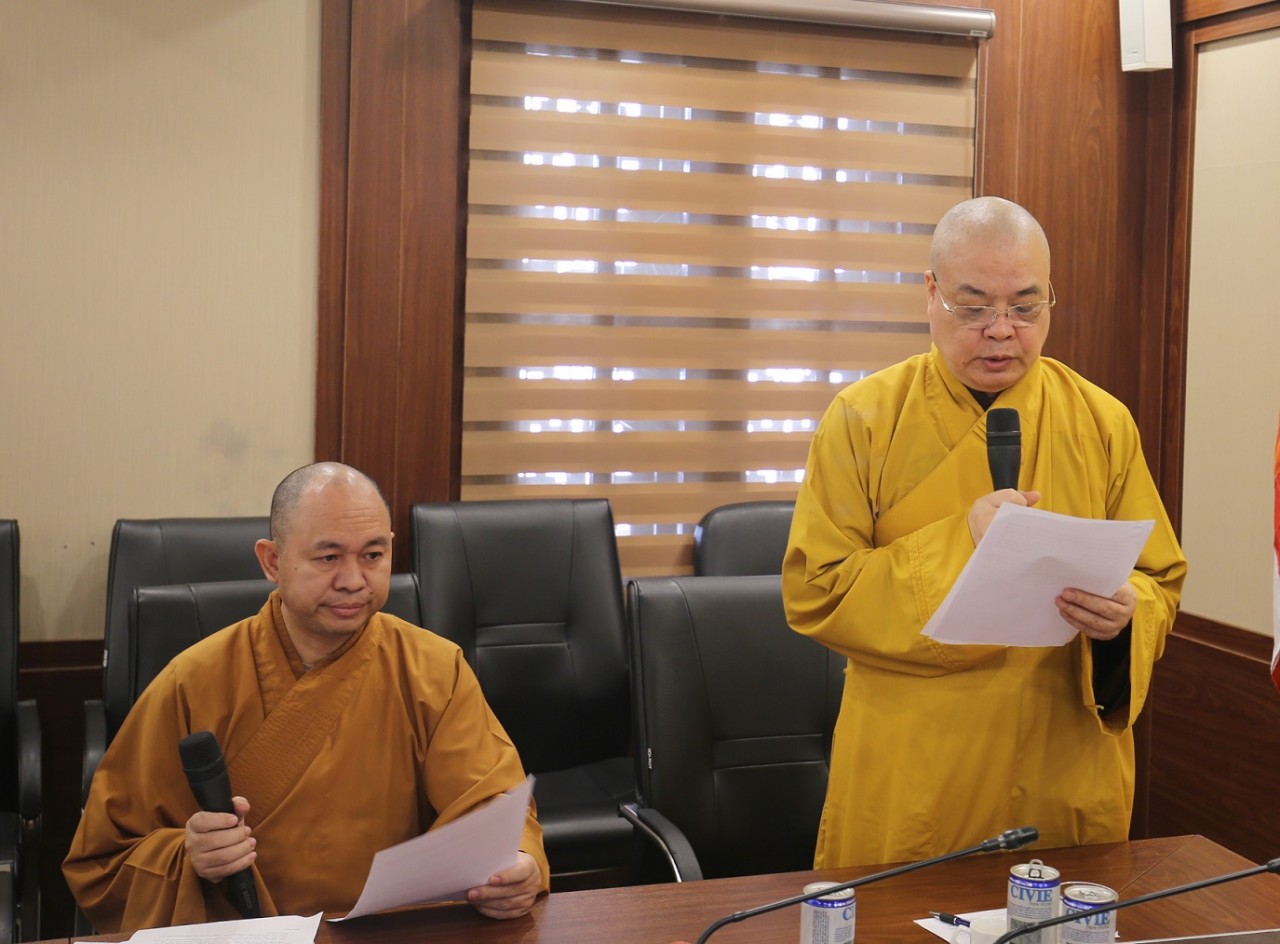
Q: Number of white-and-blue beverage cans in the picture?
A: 3